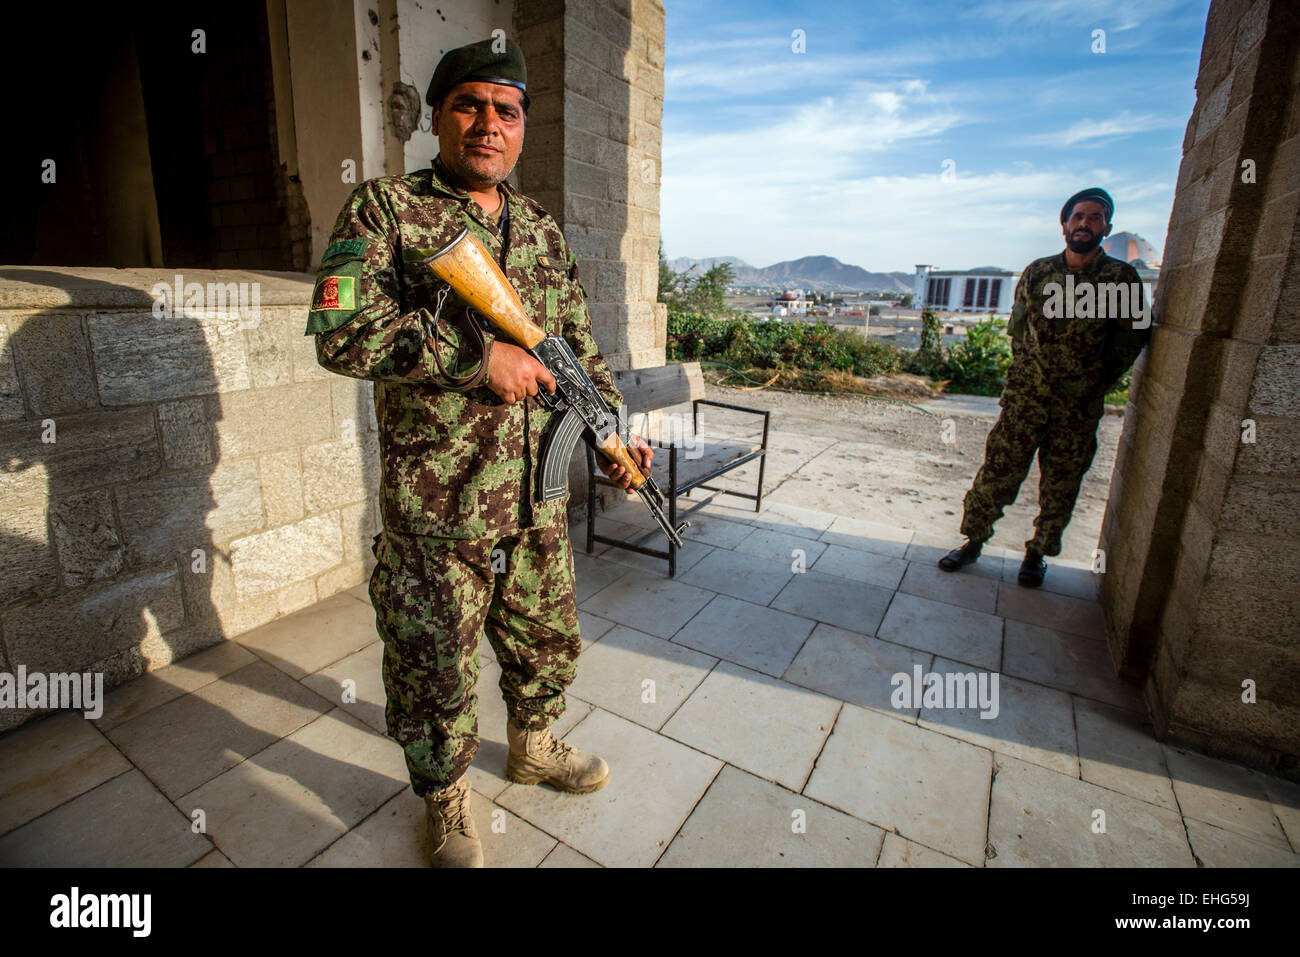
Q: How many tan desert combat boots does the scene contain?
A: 2